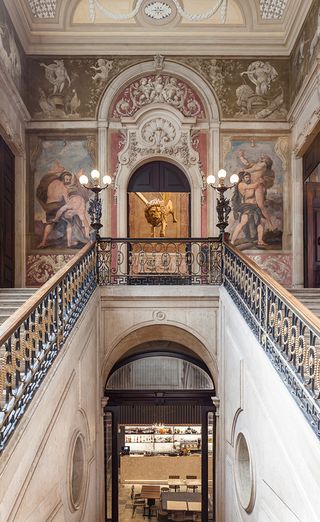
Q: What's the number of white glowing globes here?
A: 6